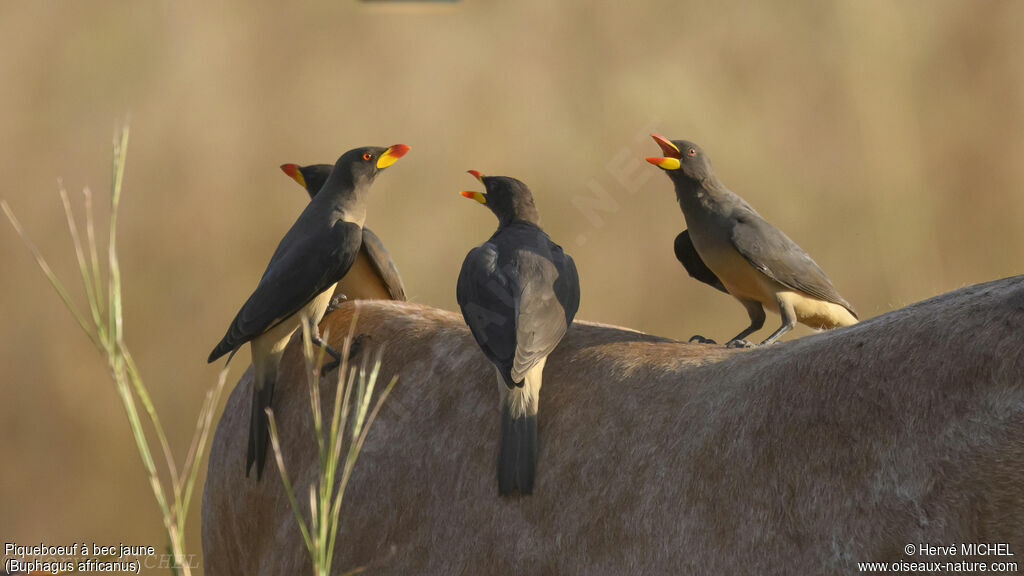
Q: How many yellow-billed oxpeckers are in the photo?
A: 4